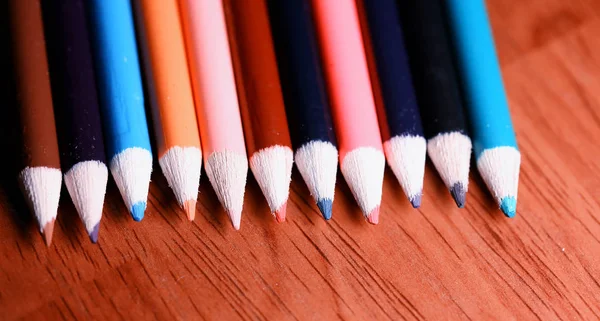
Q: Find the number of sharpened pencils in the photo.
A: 11